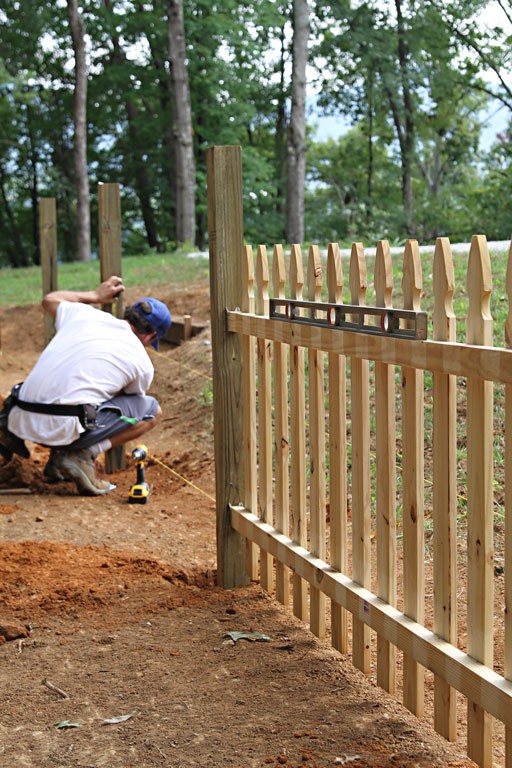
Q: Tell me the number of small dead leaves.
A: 3